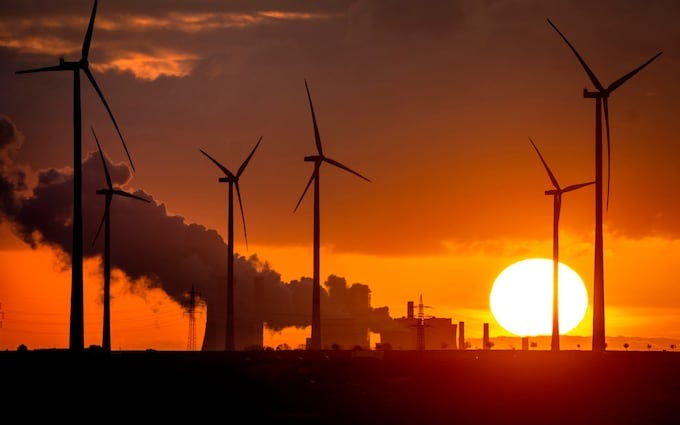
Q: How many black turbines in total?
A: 6